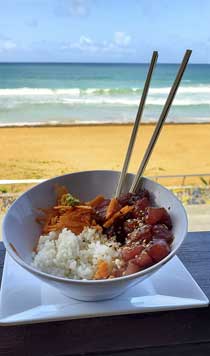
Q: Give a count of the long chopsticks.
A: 2